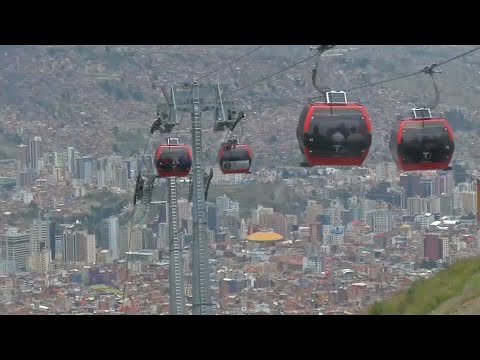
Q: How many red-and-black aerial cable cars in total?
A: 4